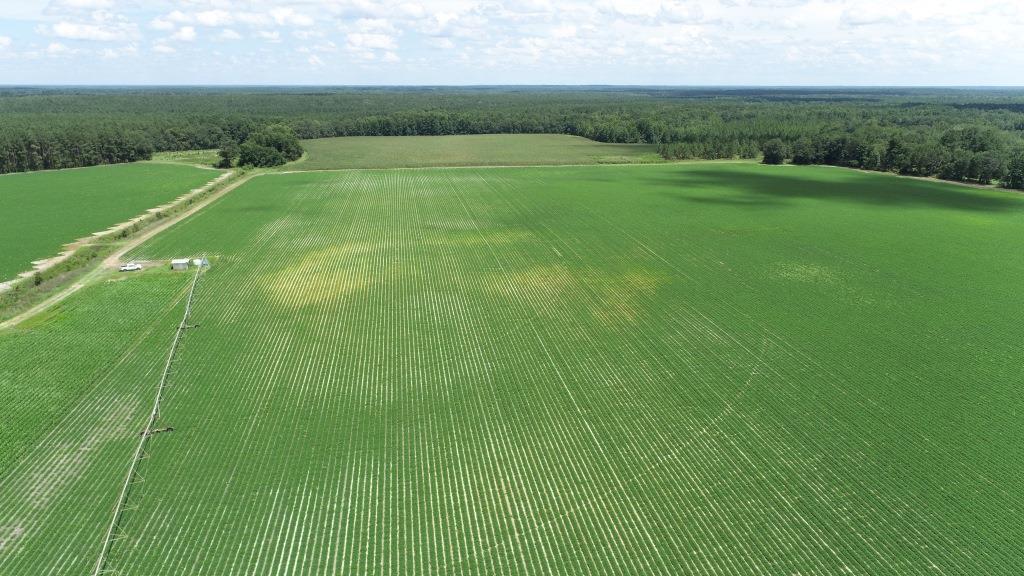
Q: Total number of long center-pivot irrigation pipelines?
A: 1